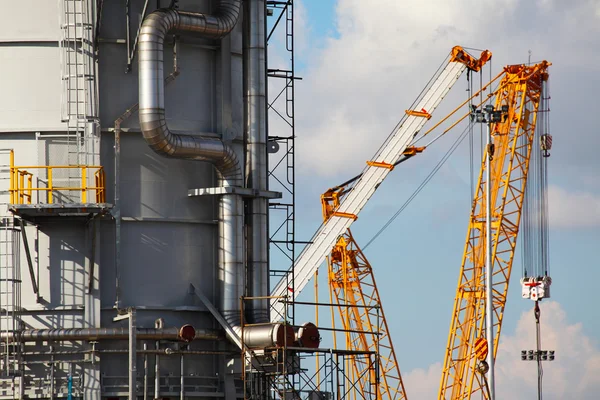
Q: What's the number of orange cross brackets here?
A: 3